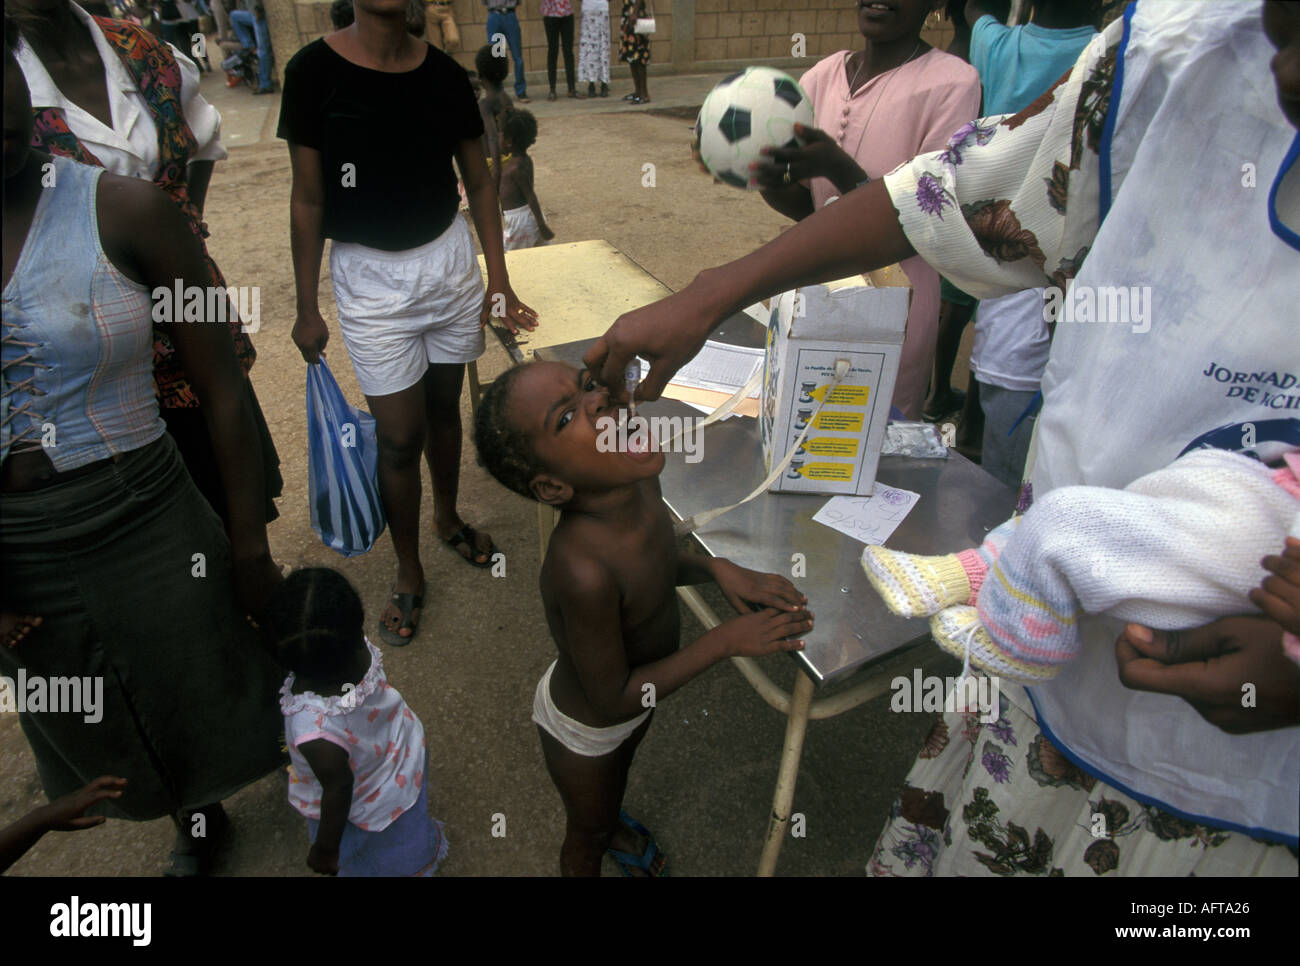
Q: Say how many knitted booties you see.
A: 2